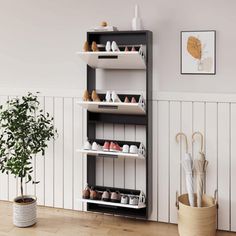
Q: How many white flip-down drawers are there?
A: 4